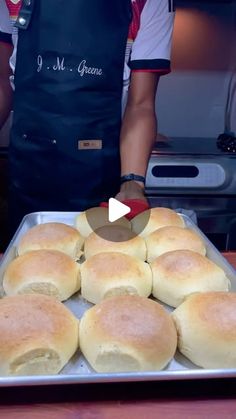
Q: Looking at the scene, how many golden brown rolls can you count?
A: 11